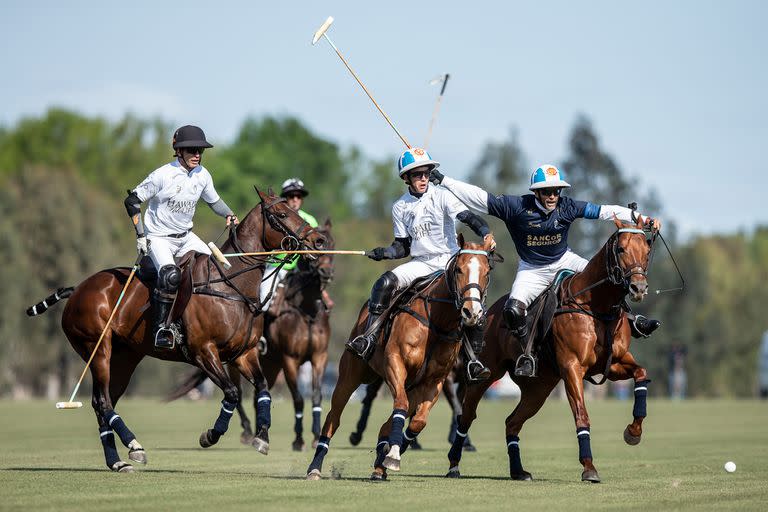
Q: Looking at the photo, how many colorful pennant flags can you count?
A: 0